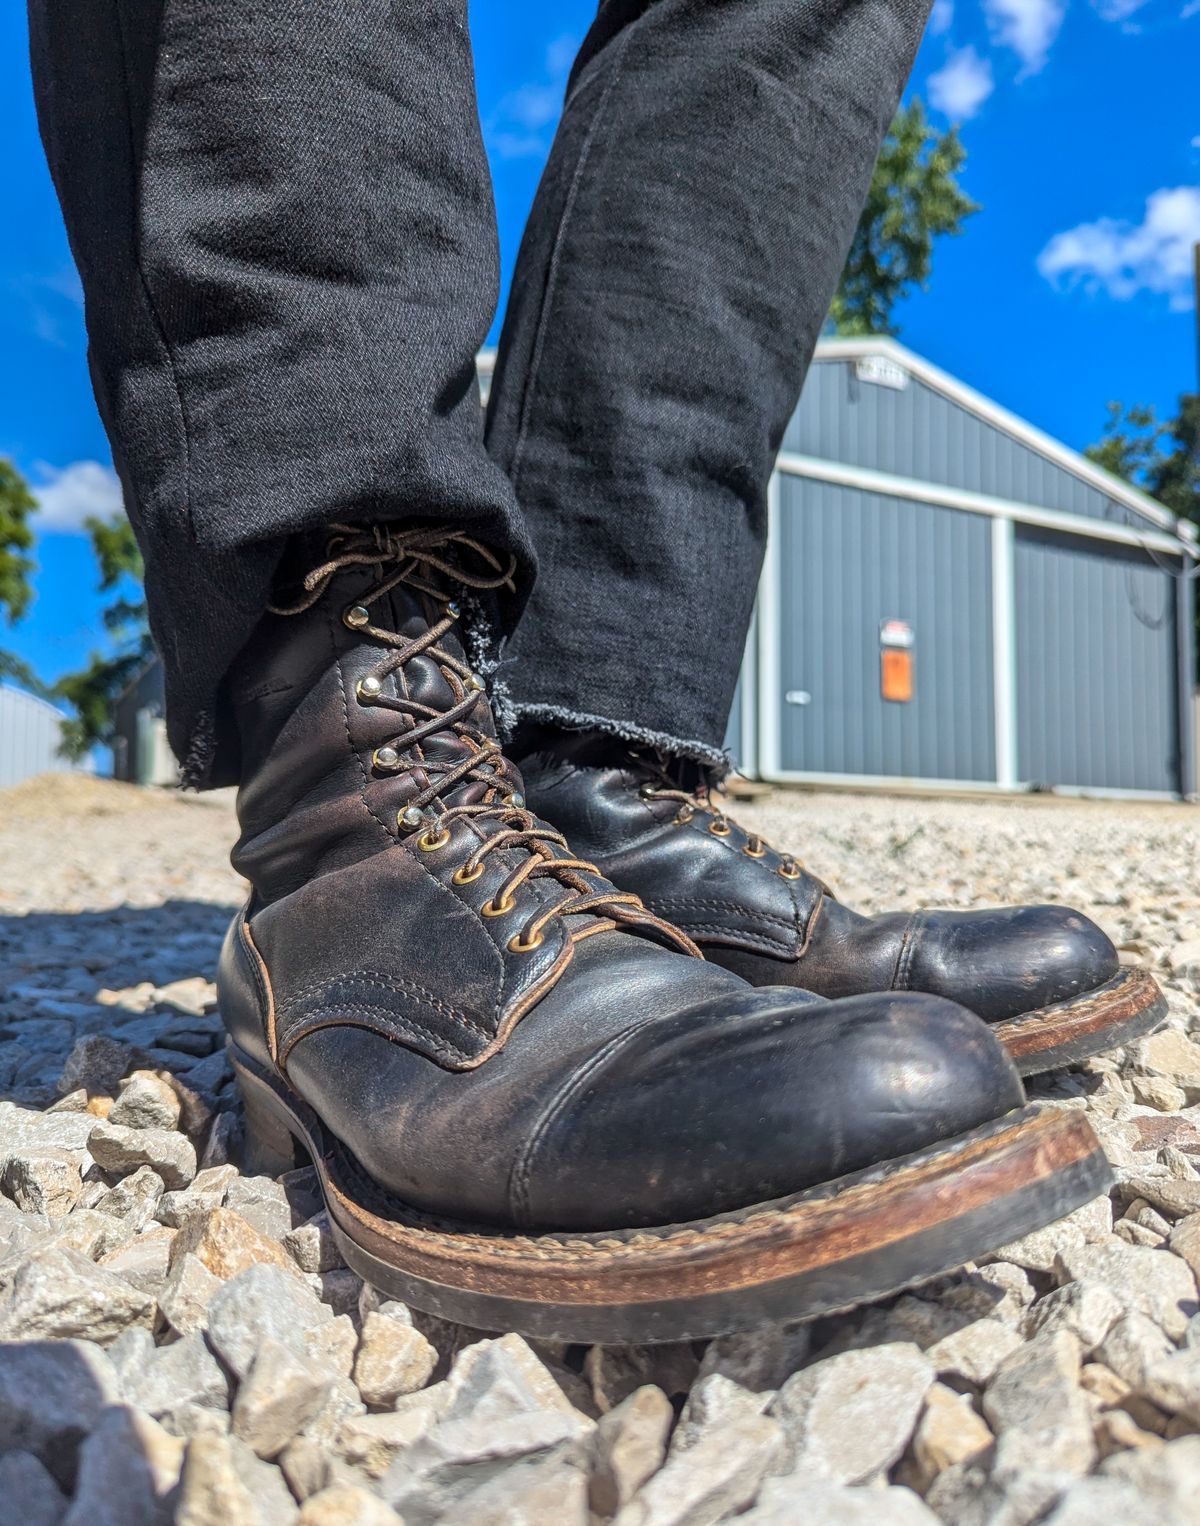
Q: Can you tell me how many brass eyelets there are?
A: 8